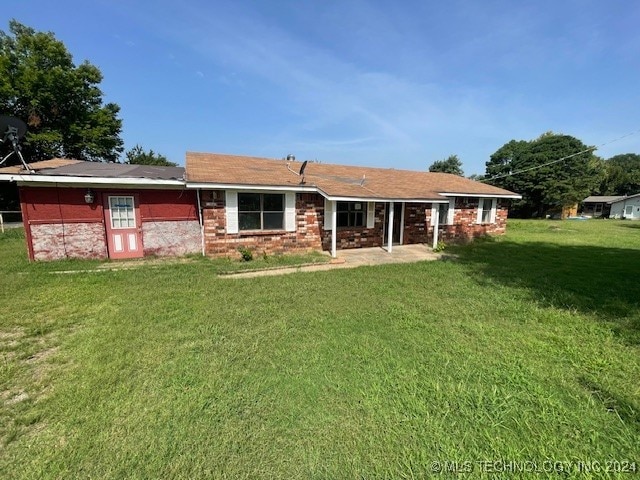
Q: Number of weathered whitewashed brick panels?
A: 2